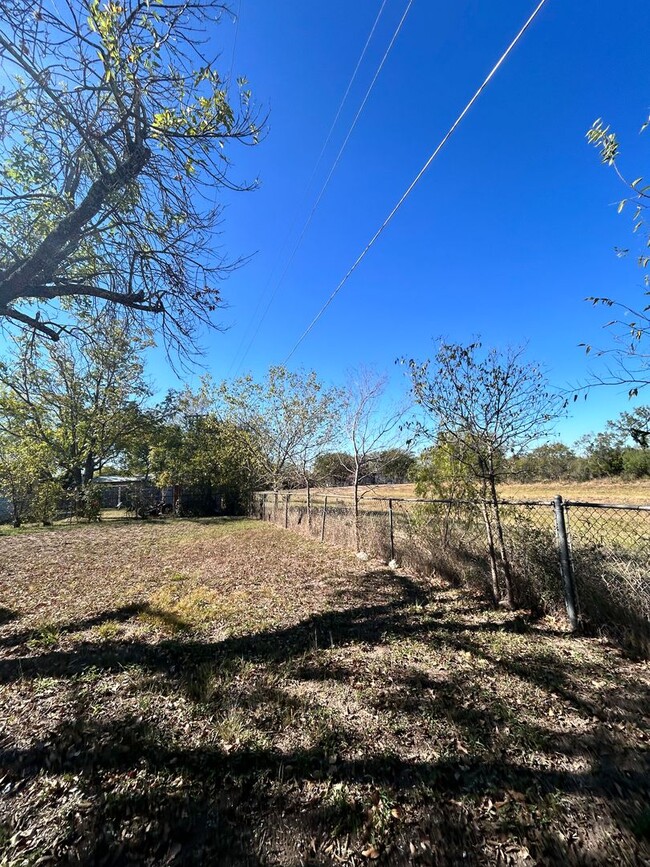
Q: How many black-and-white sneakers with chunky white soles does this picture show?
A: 0